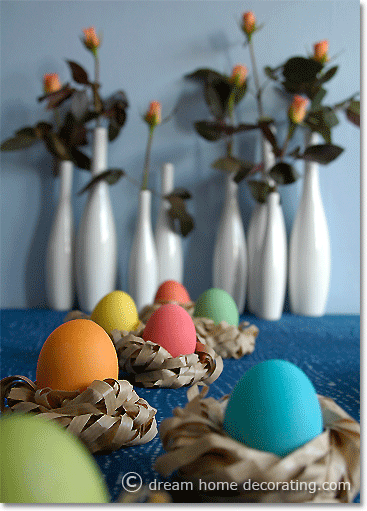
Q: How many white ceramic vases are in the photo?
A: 8